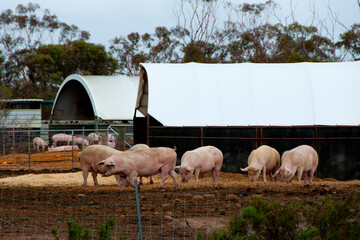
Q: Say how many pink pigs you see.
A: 12